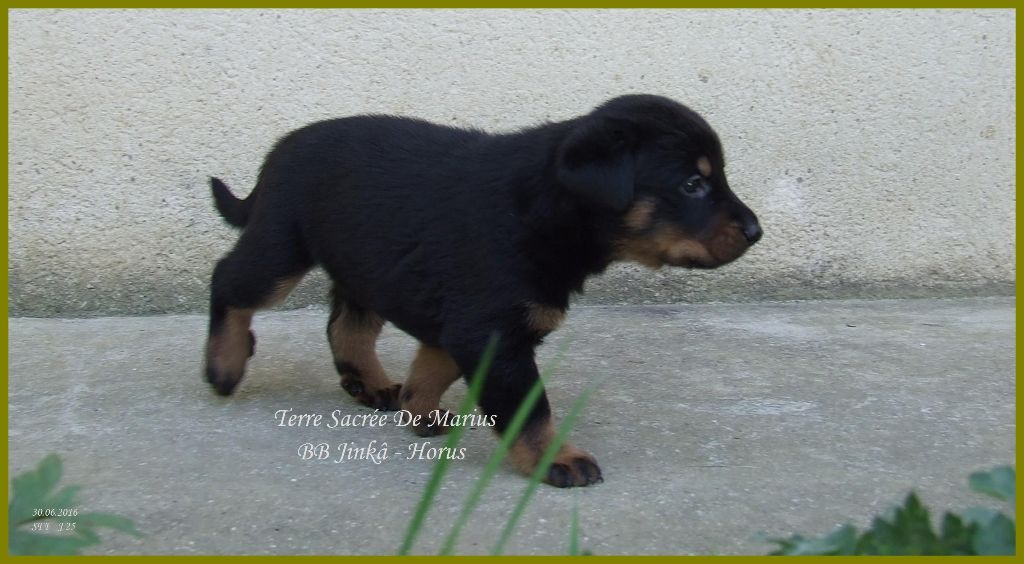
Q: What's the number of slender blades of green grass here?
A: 4